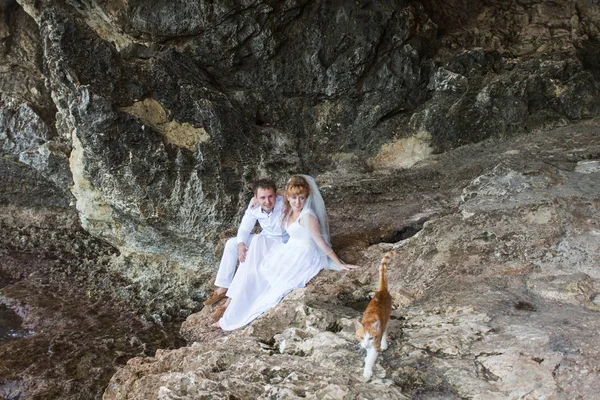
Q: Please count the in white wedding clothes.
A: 2